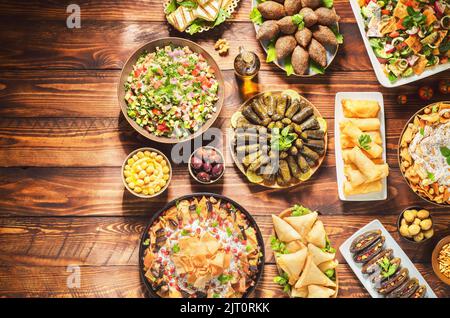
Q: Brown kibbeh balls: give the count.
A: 12